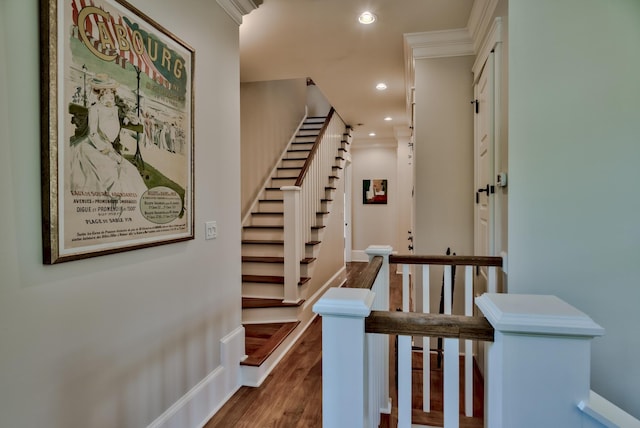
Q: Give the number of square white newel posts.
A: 4